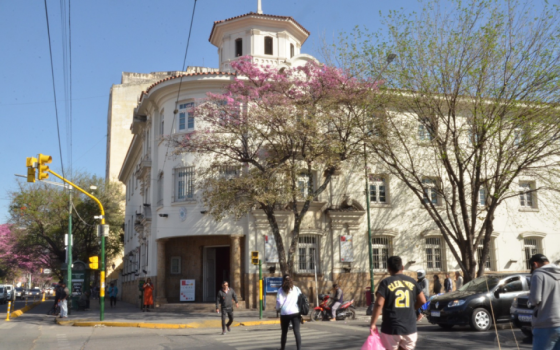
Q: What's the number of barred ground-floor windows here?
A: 5